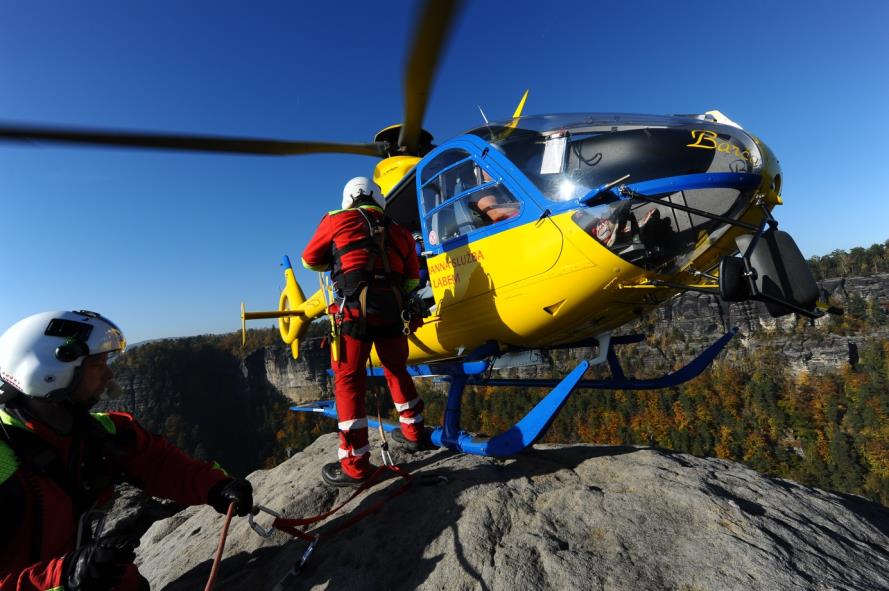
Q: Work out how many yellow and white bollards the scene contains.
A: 0